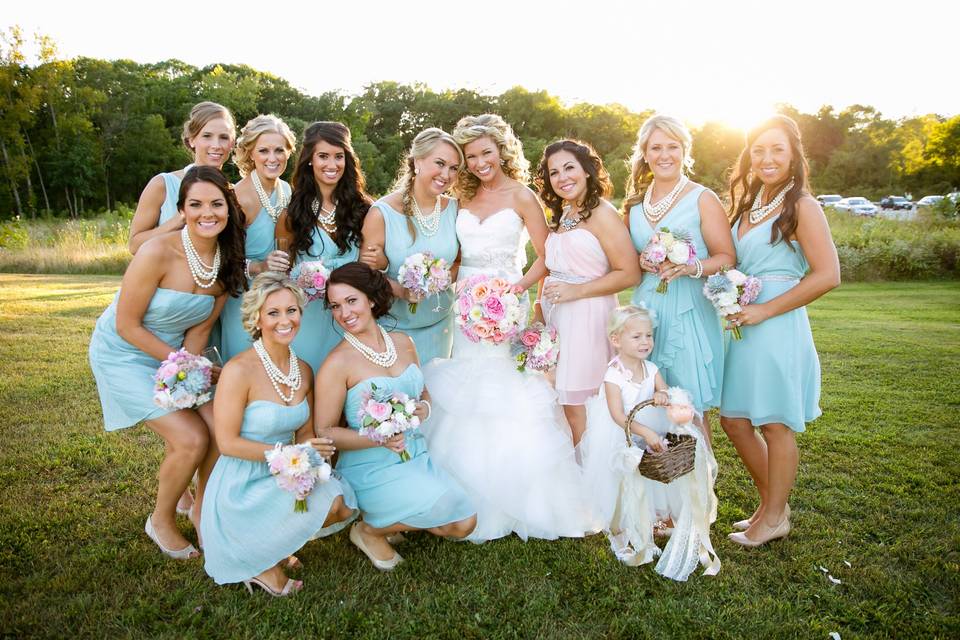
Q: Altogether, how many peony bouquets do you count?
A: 9